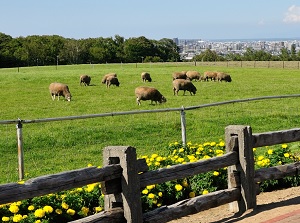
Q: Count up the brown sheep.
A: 11